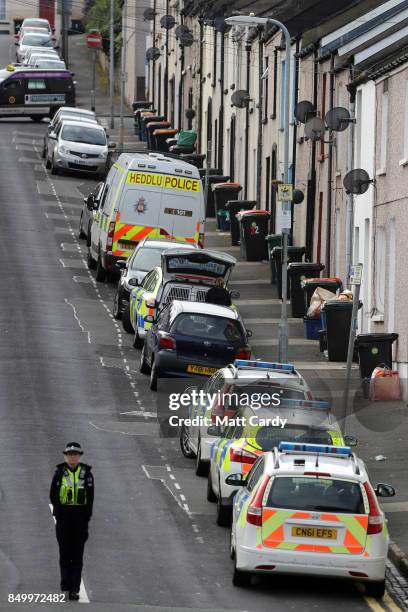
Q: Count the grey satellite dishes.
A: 10